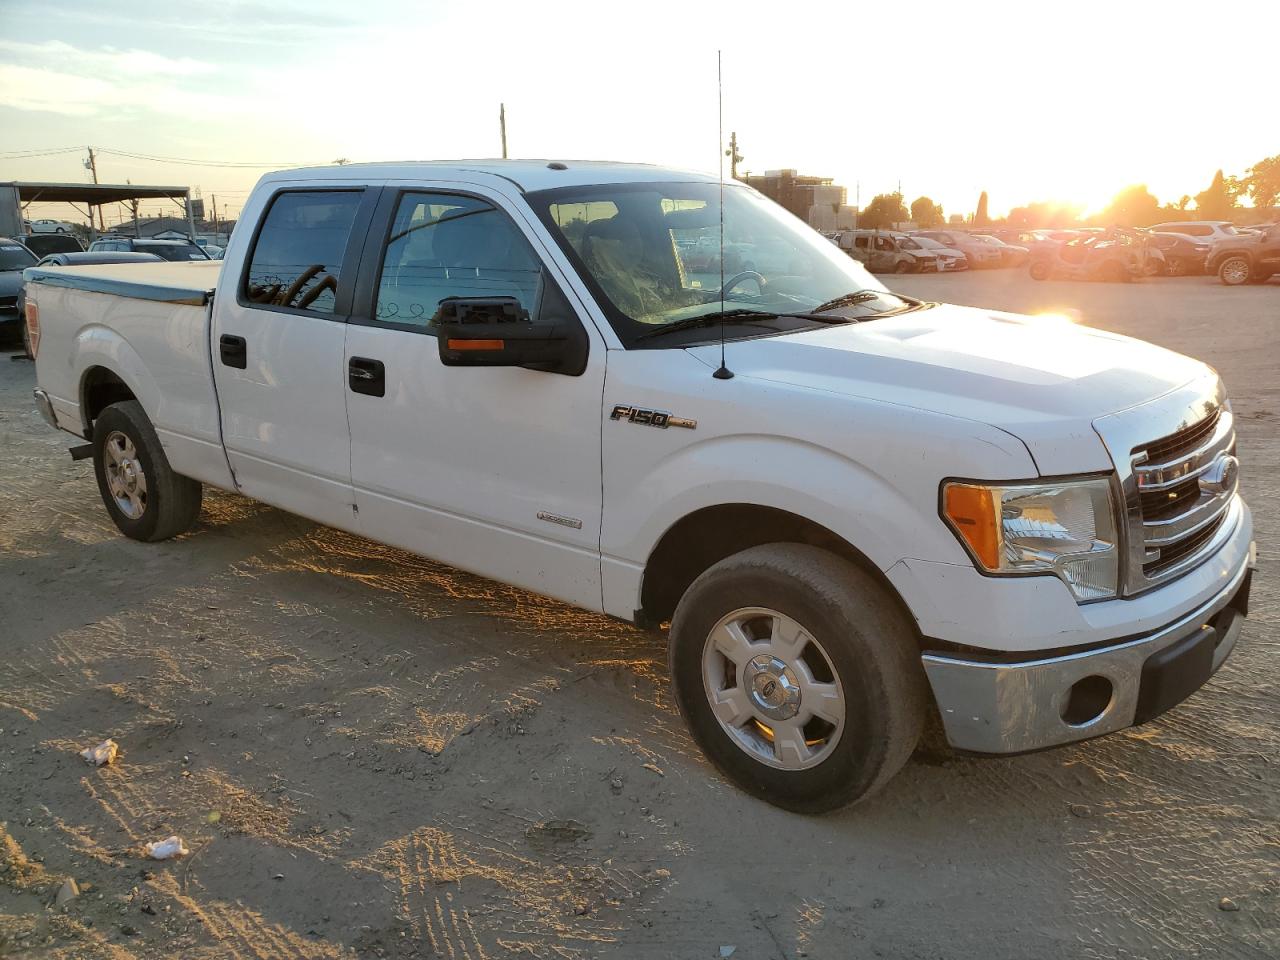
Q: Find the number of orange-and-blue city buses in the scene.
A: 0